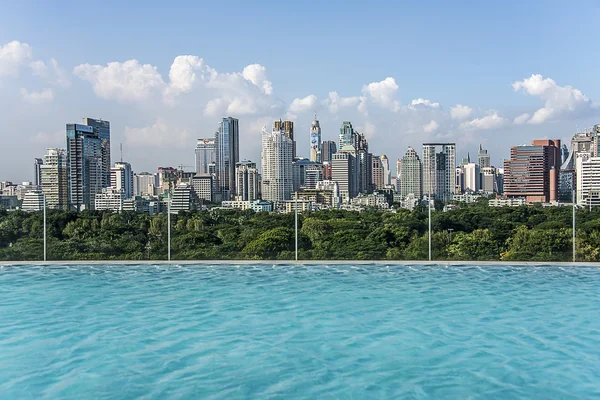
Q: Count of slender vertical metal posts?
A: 5